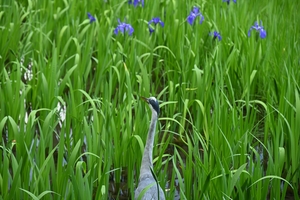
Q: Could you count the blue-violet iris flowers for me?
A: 8